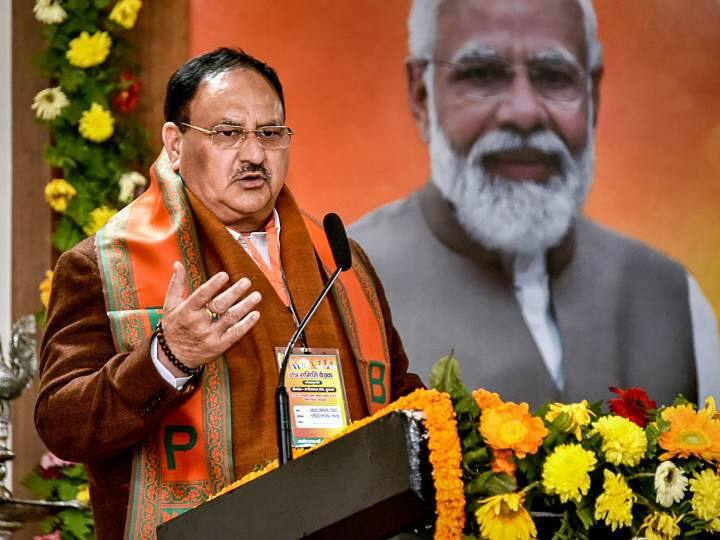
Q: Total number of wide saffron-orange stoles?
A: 1